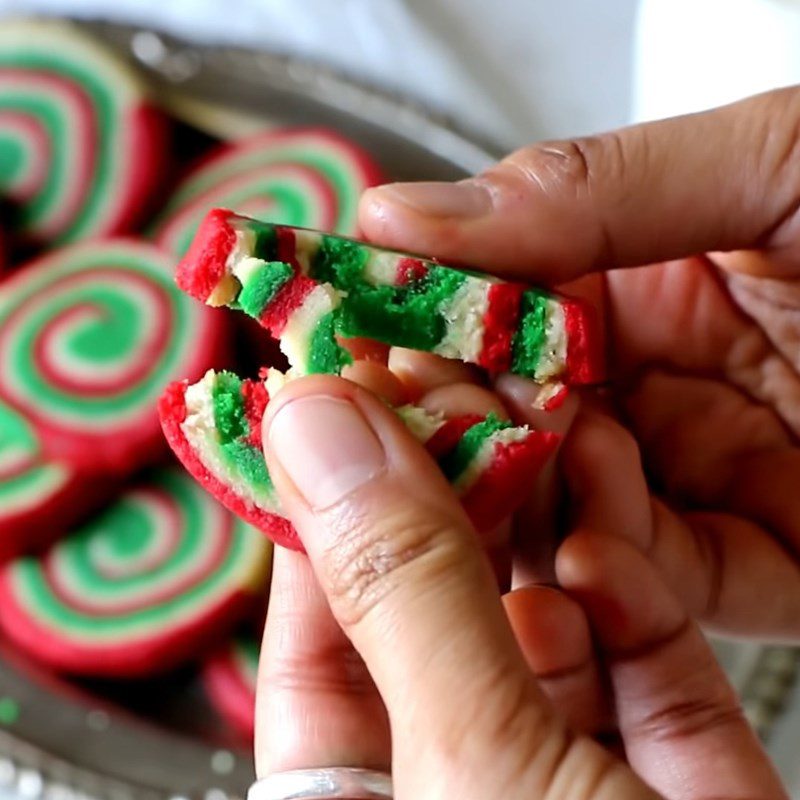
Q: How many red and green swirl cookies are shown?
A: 7